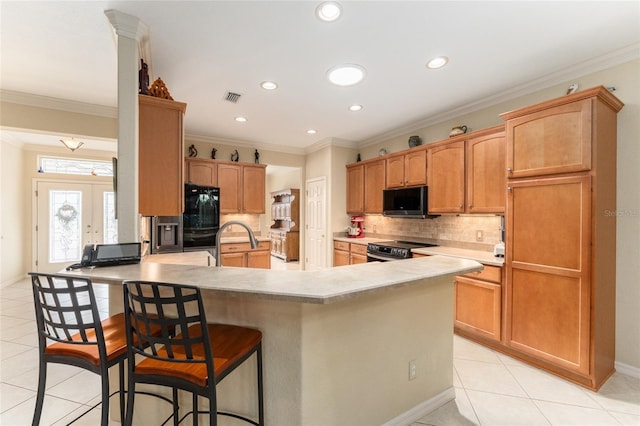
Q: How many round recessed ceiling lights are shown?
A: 7